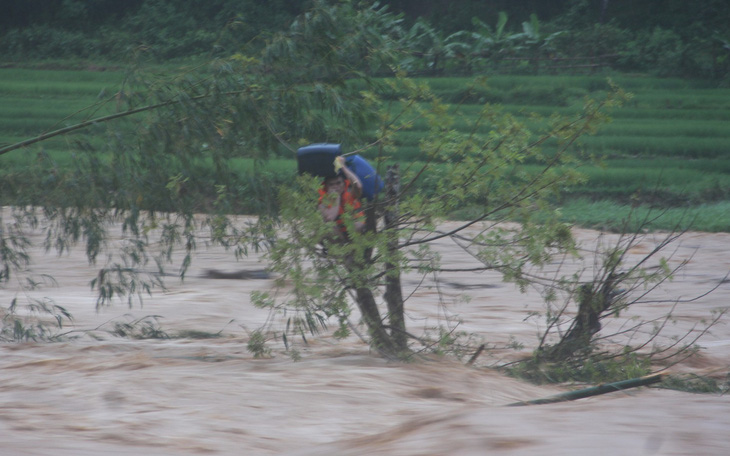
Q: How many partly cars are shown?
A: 0